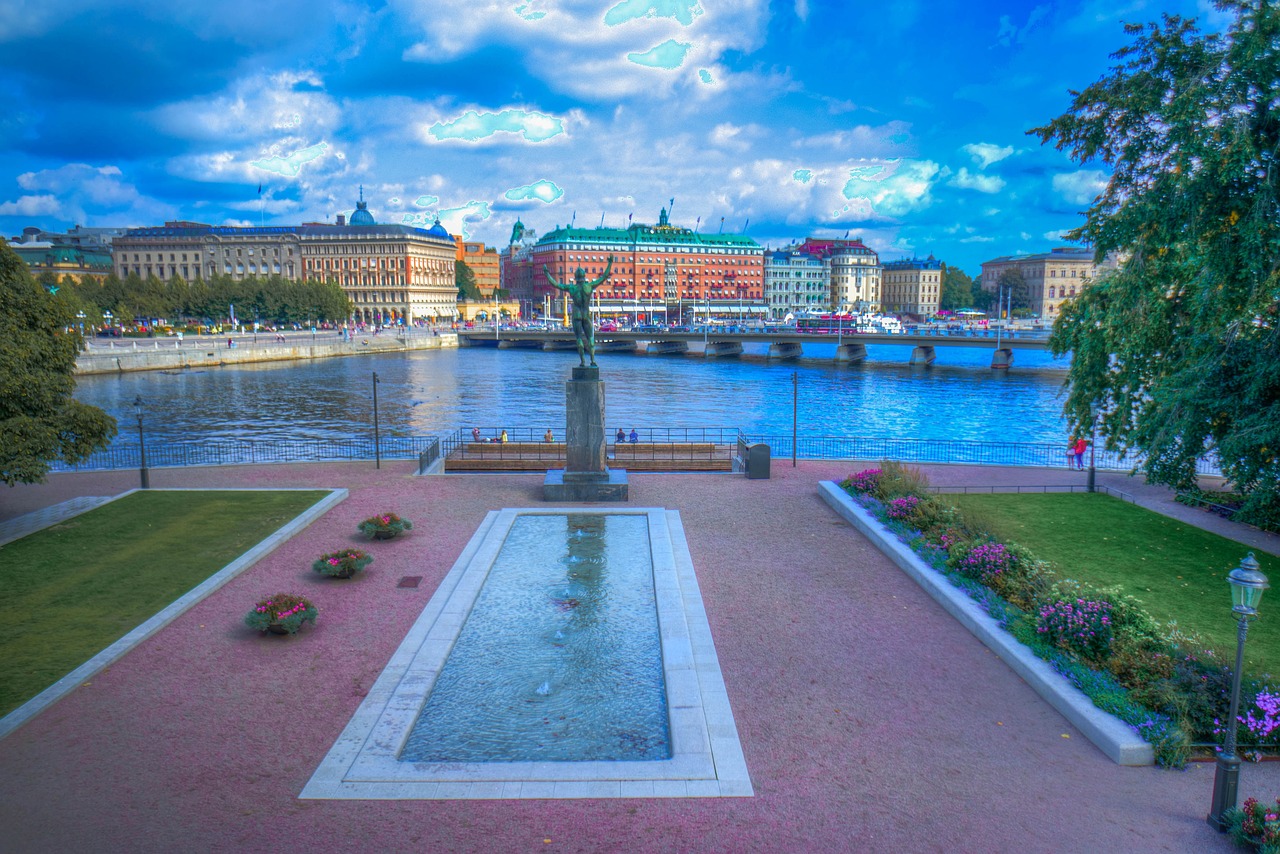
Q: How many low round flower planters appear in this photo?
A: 3